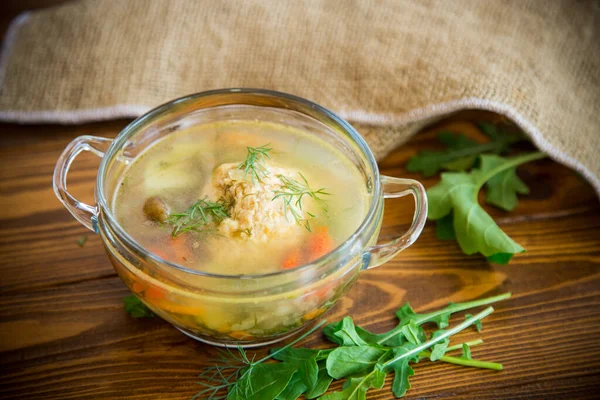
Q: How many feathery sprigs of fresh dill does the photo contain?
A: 4